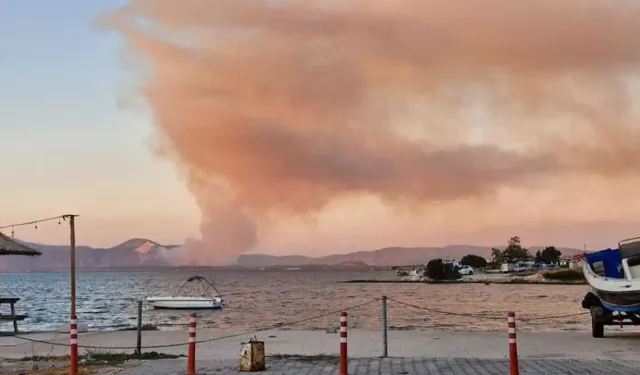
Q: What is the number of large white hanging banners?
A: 0